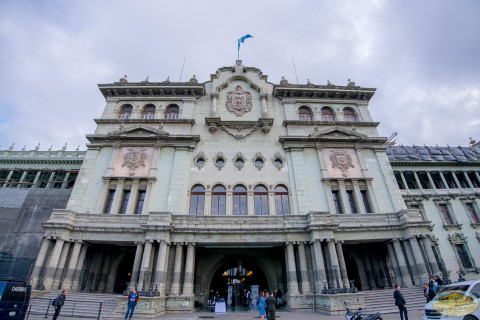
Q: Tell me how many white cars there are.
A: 1